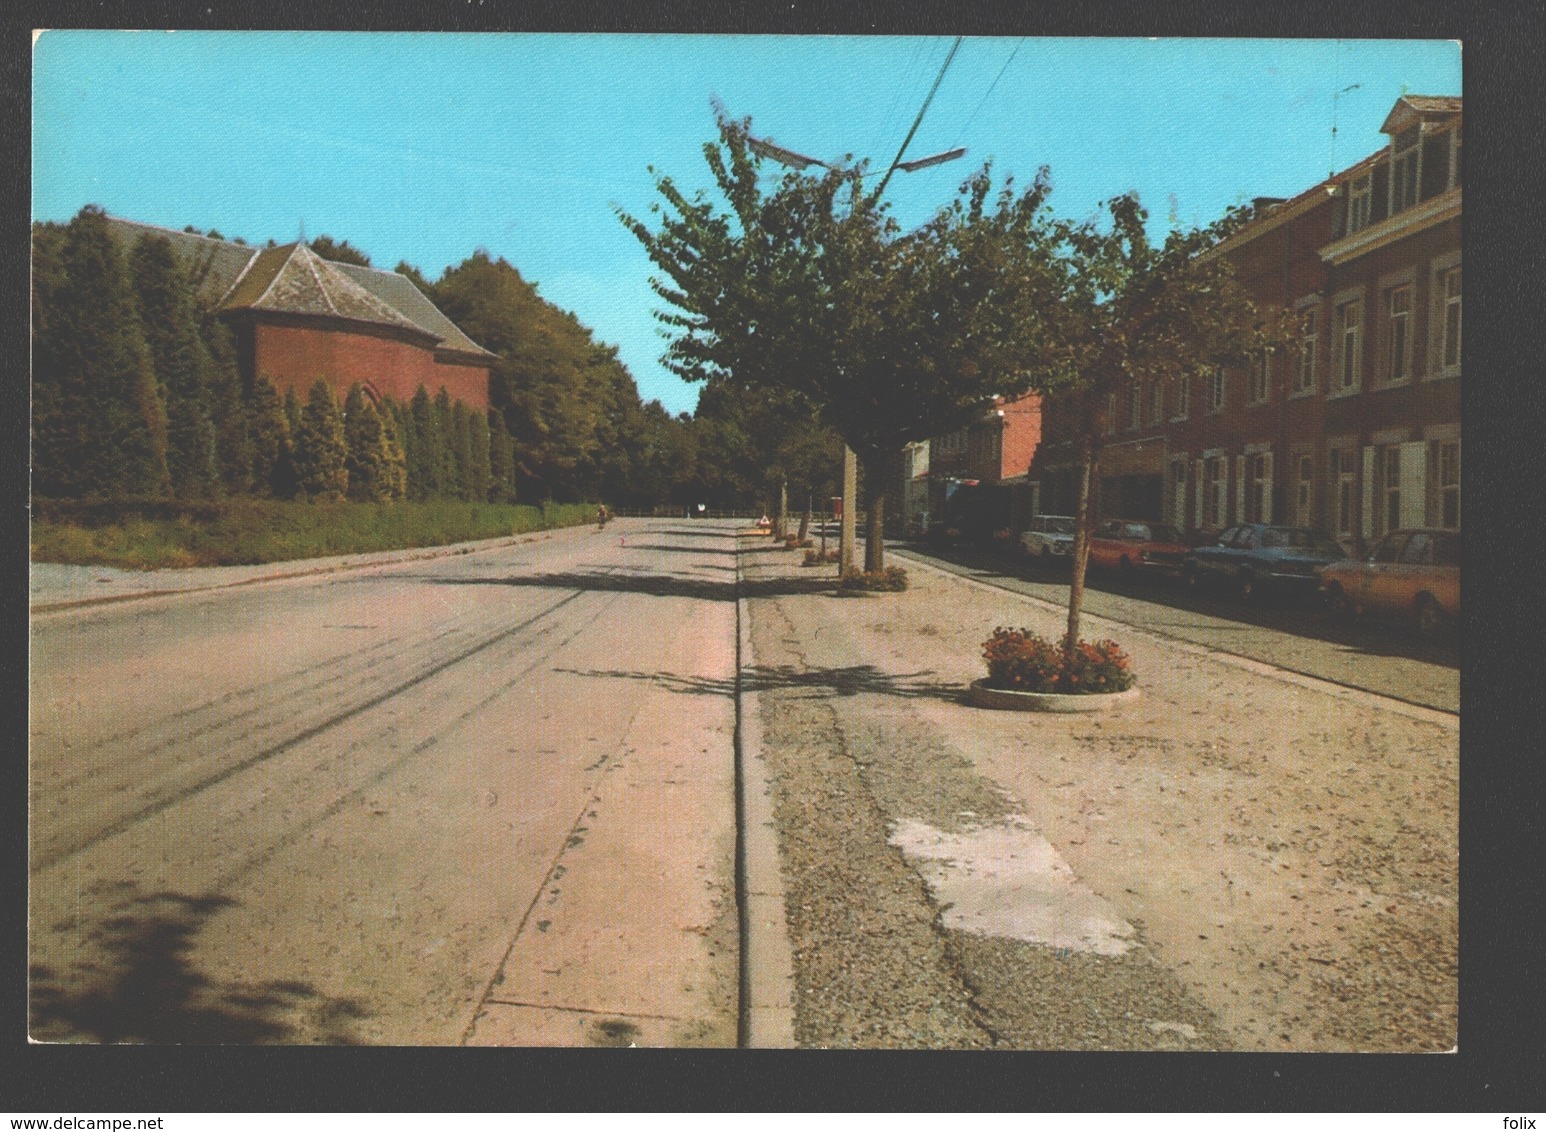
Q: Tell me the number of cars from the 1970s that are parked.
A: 4